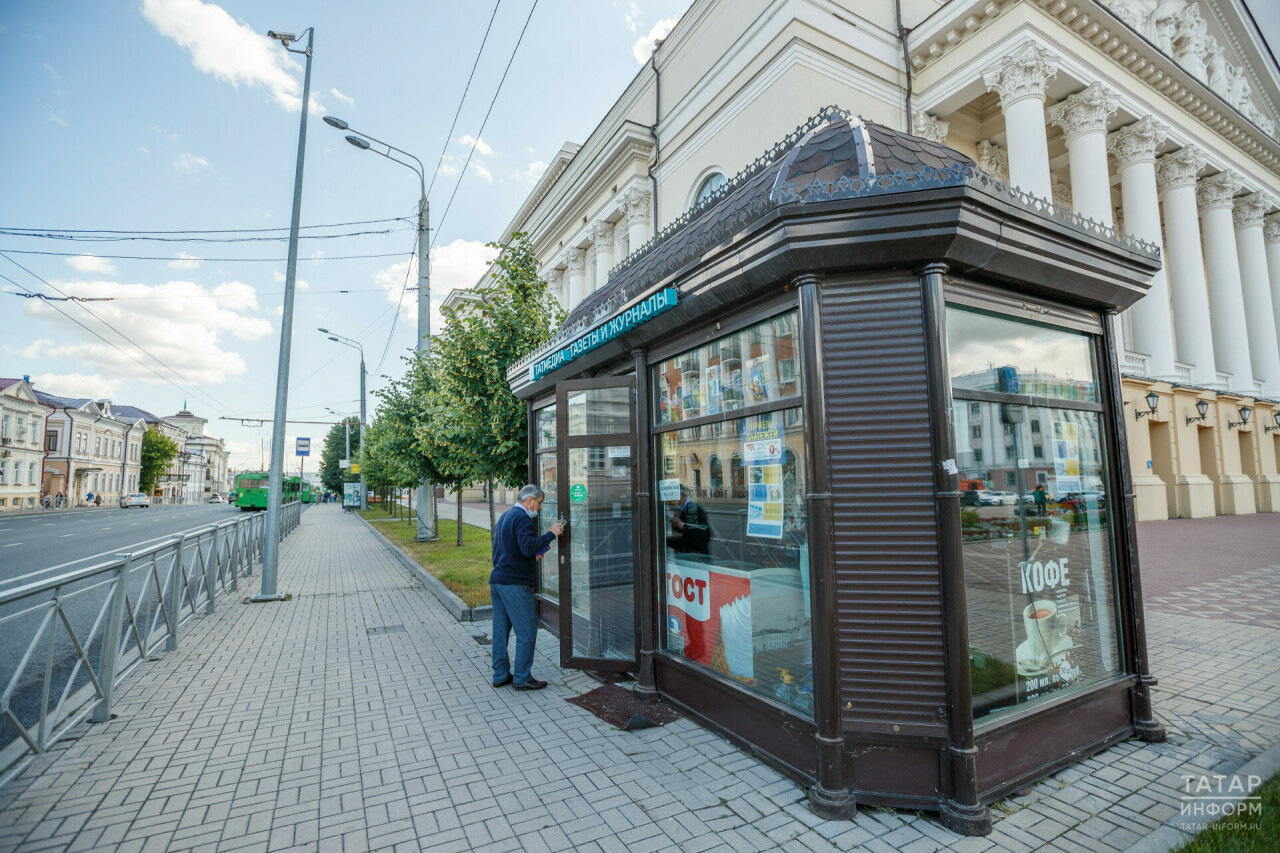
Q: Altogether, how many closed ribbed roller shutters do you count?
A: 1